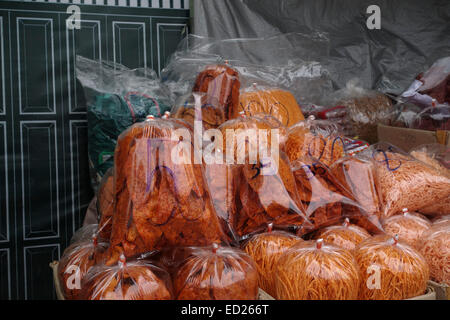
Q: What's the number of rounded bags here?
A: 9